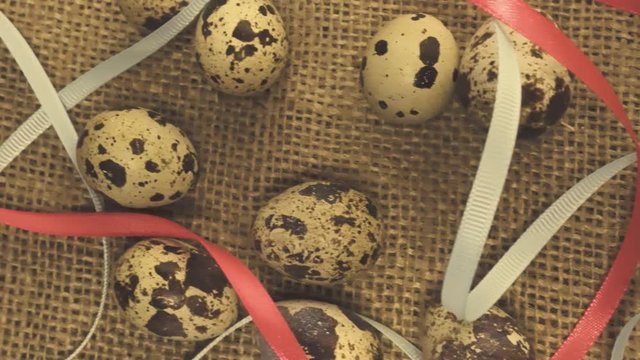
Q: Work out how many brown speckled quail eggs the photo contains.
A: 9